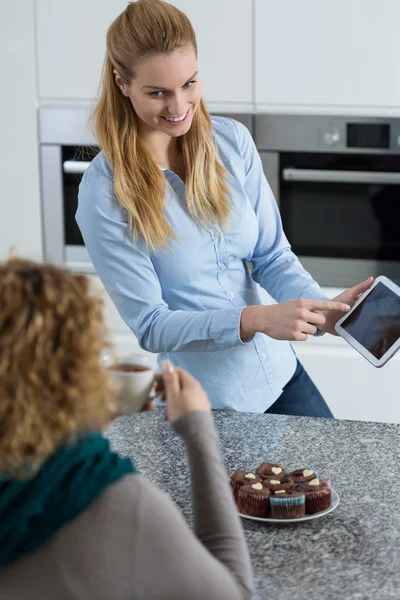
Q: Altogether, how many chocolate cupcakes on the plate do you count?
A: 7